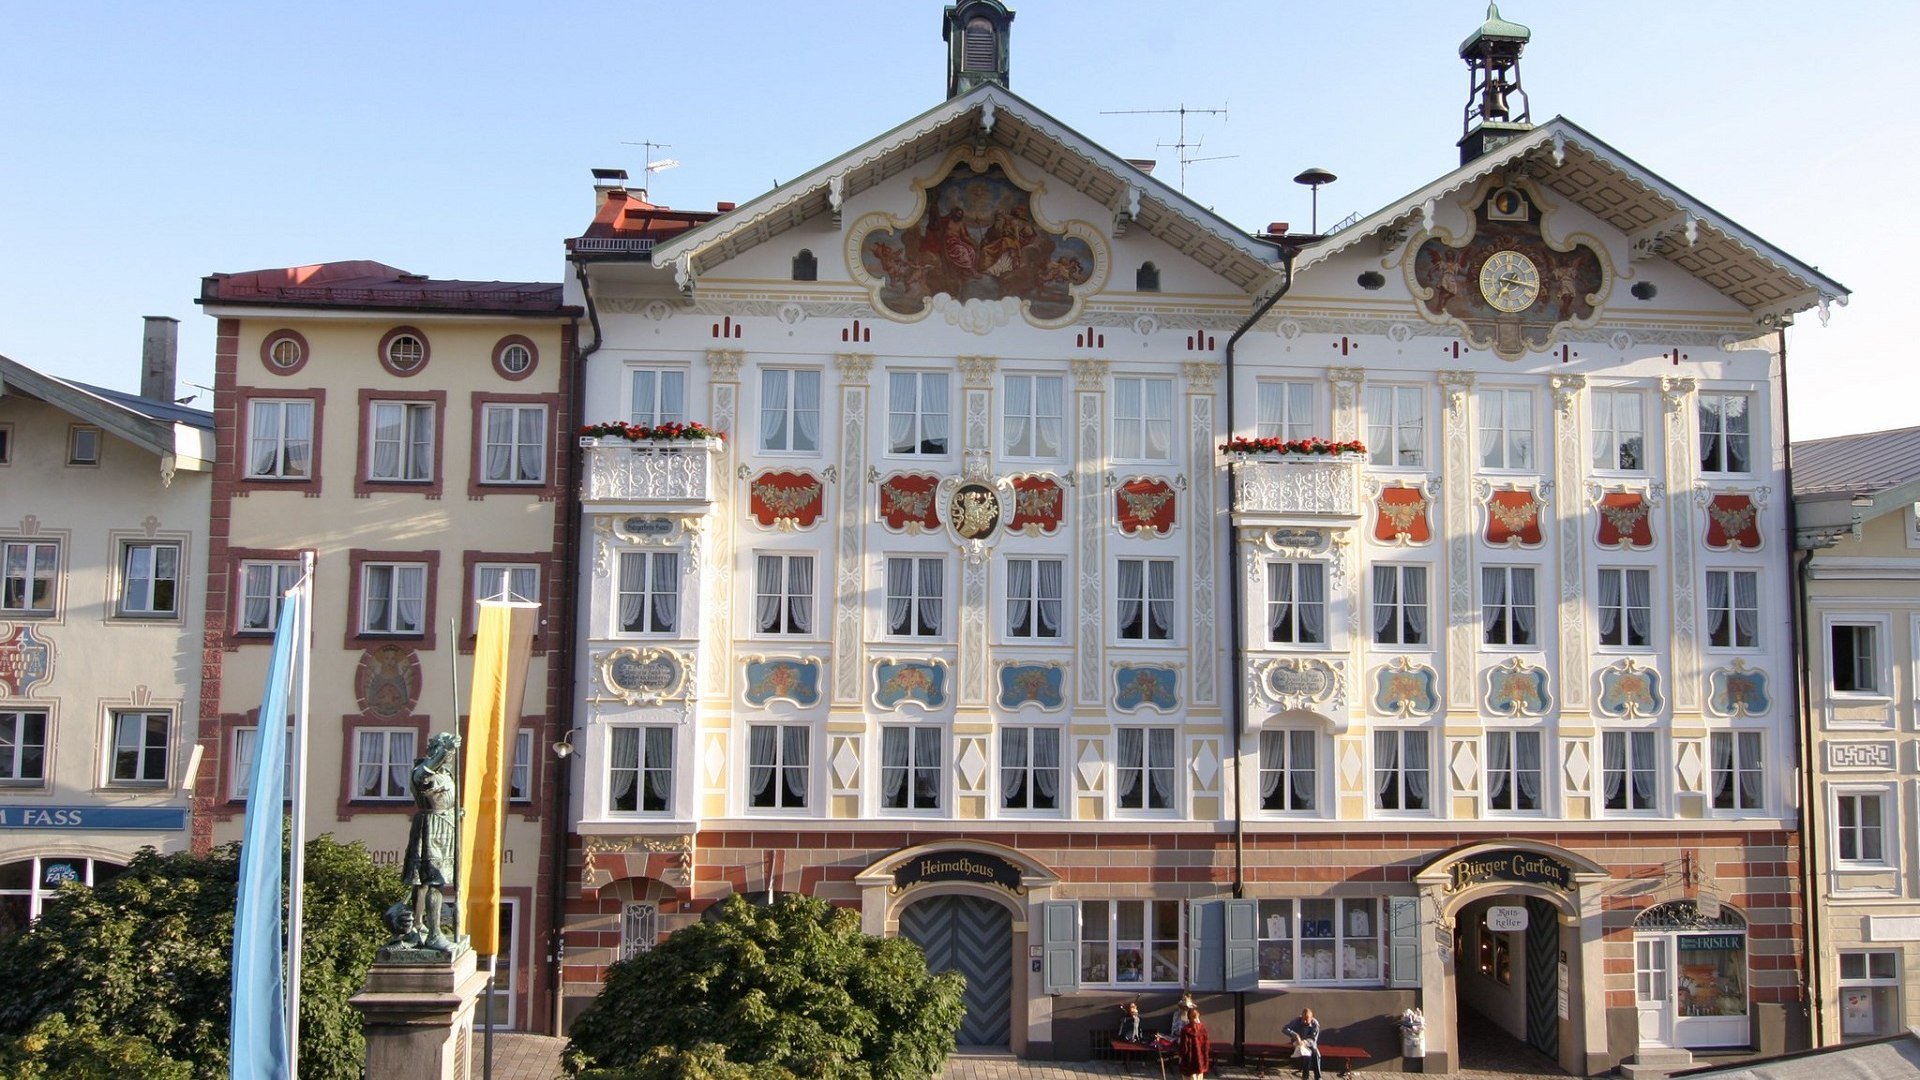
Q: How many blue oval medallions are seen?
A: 8